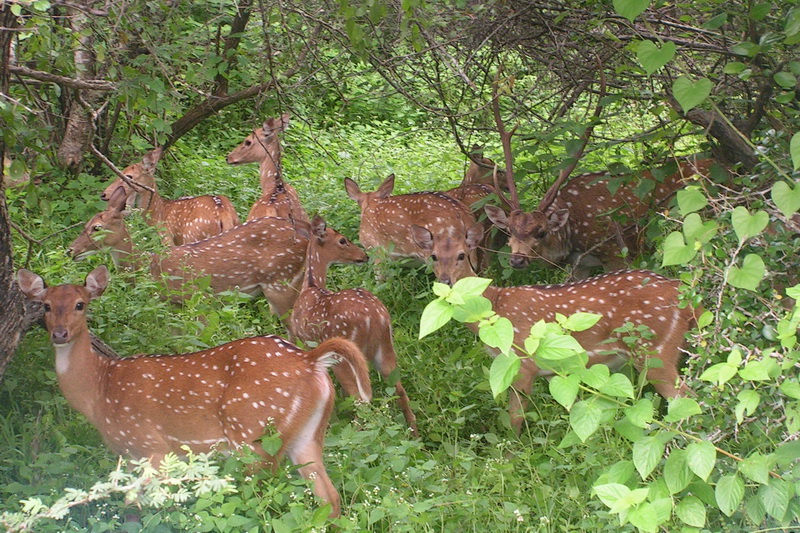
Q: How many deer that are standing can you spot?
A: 9